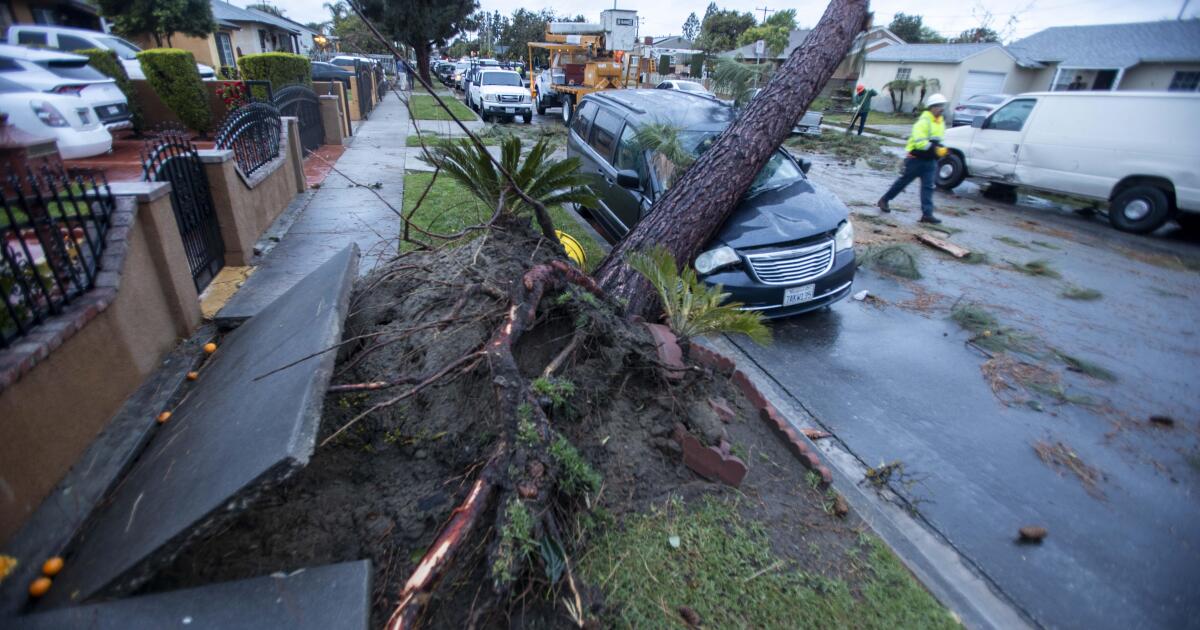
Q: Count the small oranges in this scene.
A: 5